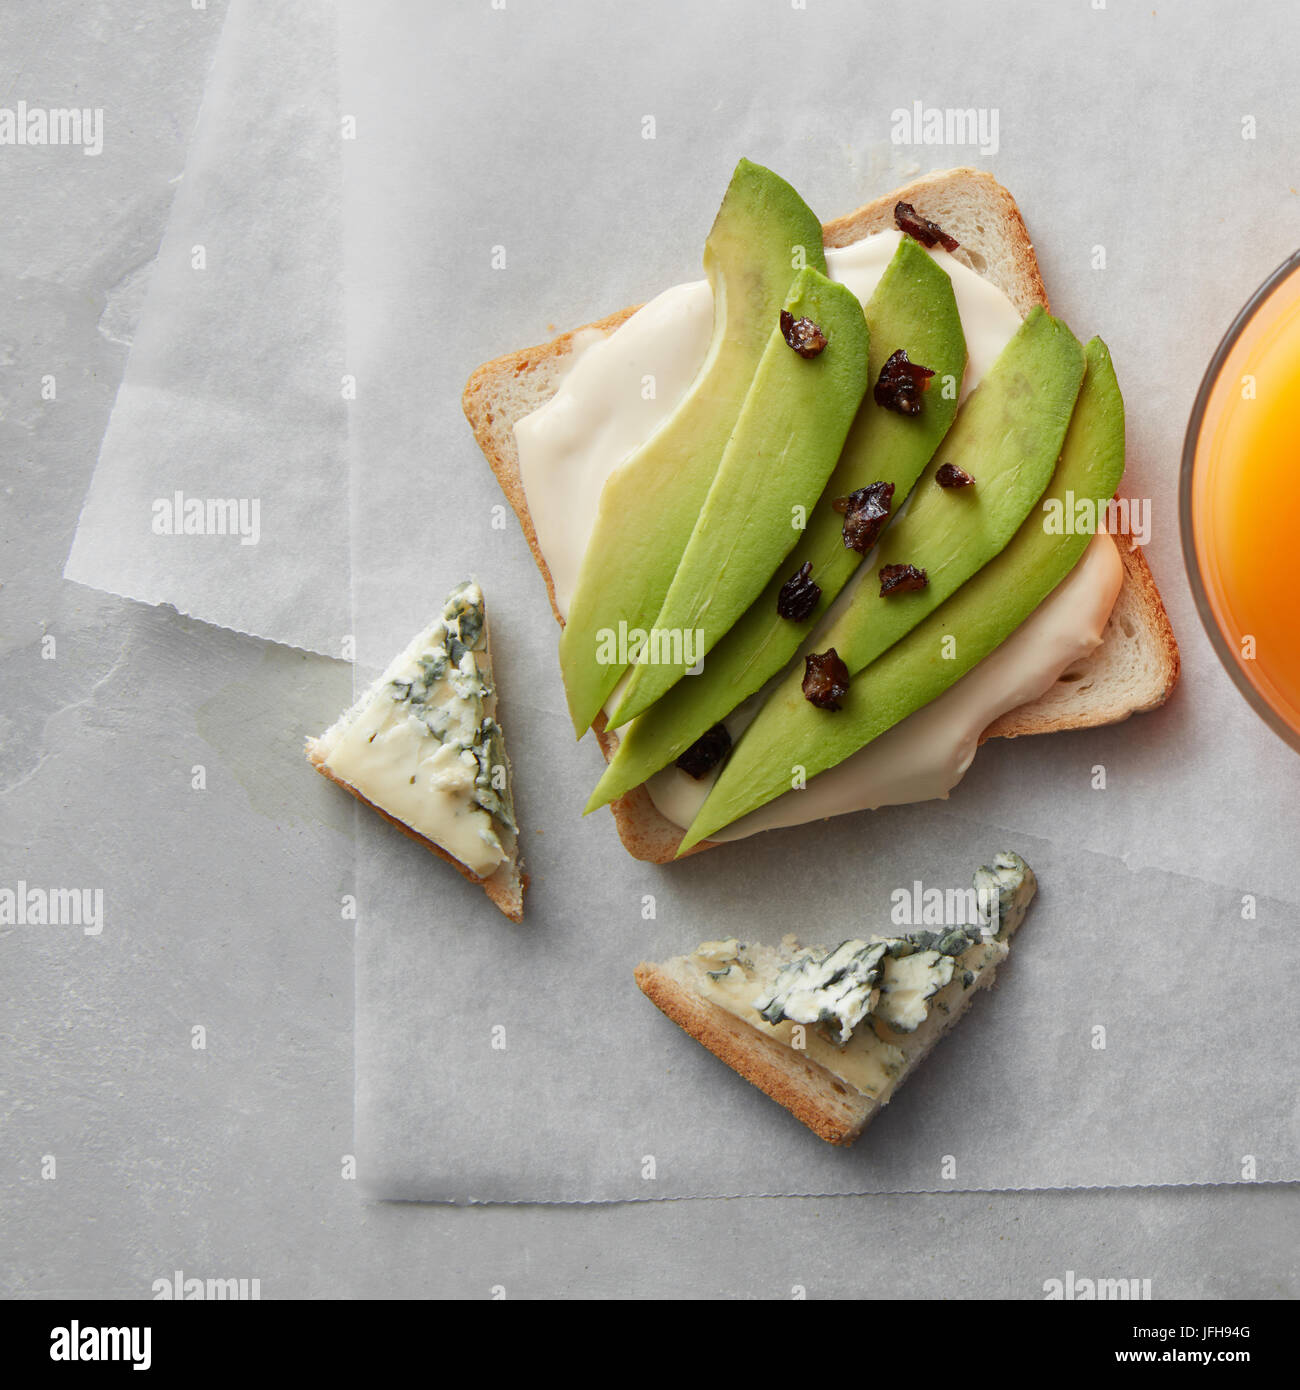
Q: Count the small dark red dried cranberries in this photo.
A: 9